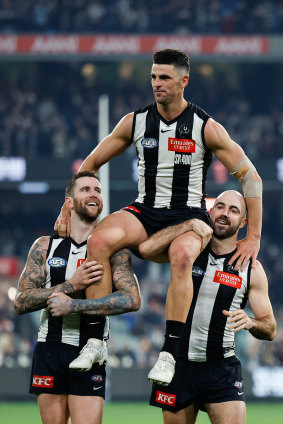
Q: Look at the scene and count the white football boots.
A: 2